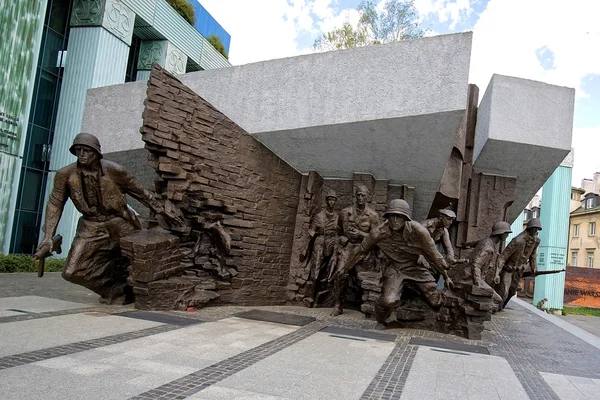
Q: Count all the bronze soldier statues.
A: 7